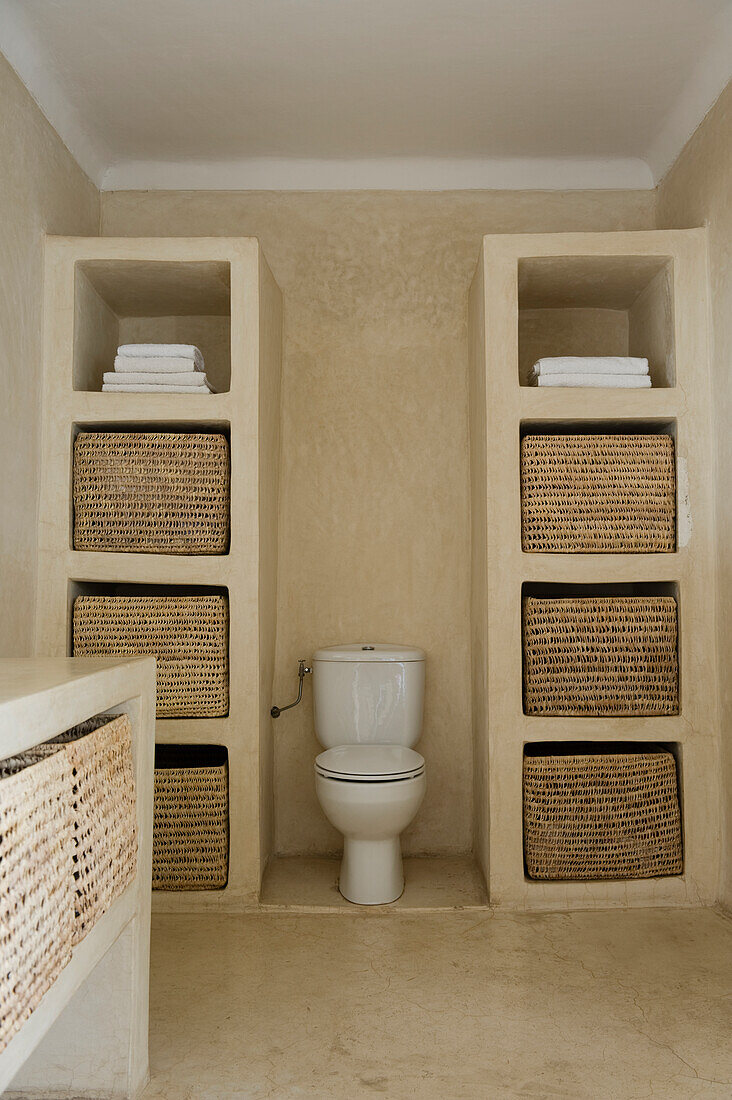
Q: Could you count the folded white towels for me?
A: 6